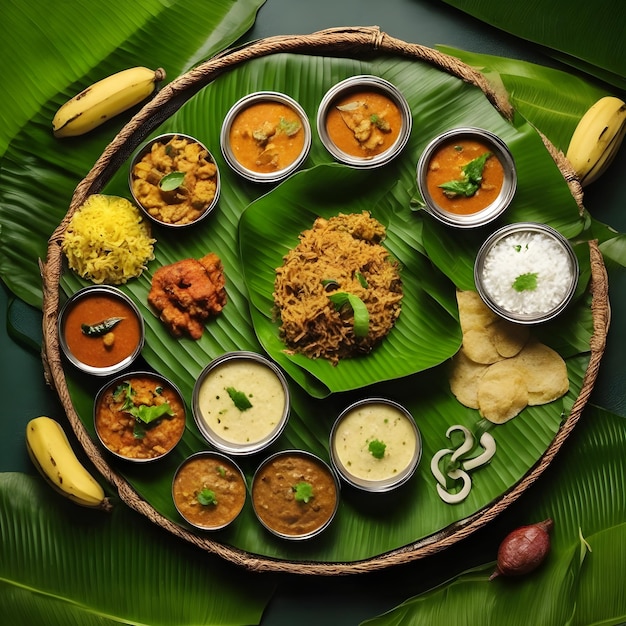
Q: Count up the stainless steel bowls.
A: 11